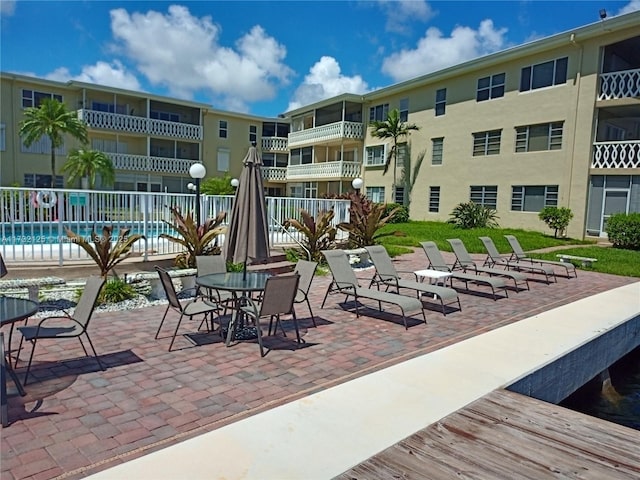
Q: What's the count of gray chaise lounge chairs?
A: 6